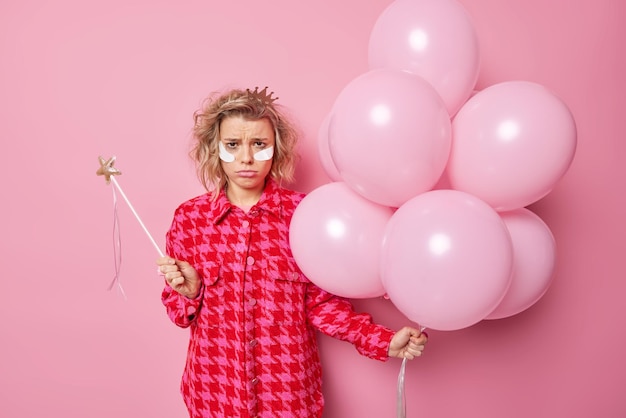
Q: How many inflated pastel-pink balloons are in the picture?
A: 7